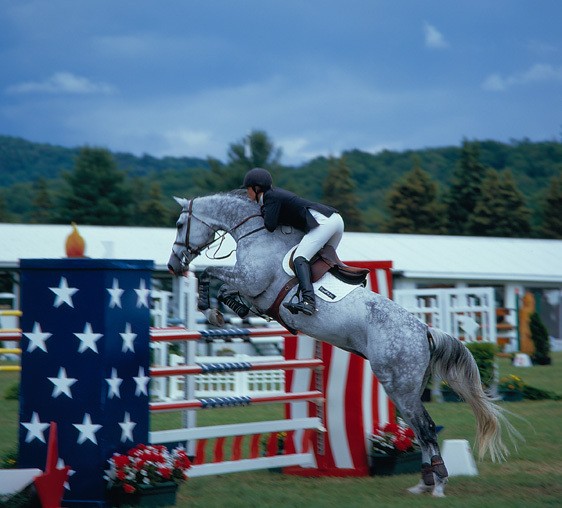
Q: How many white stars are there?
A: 13